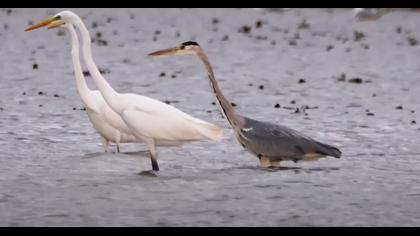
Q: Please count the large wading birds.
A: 3